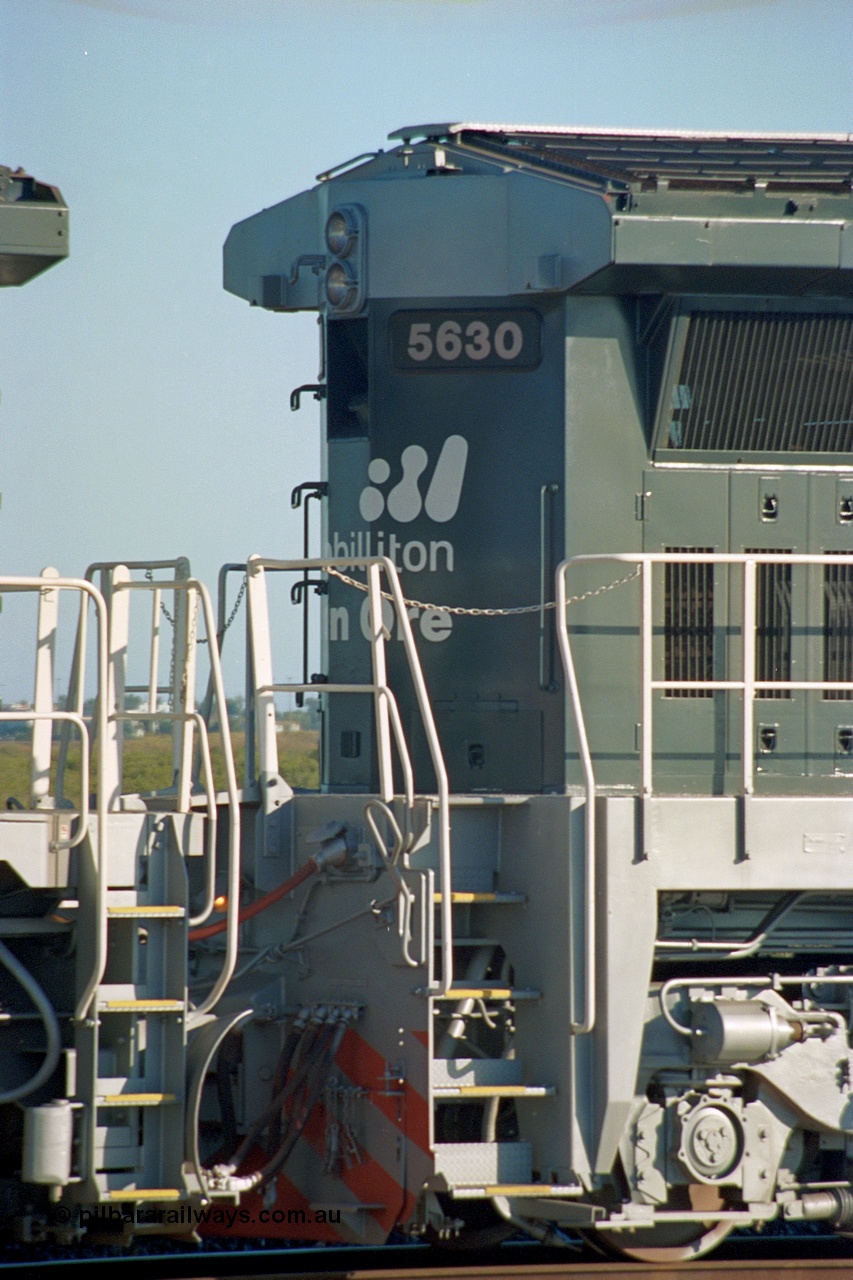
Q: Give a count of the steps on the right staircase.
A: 4